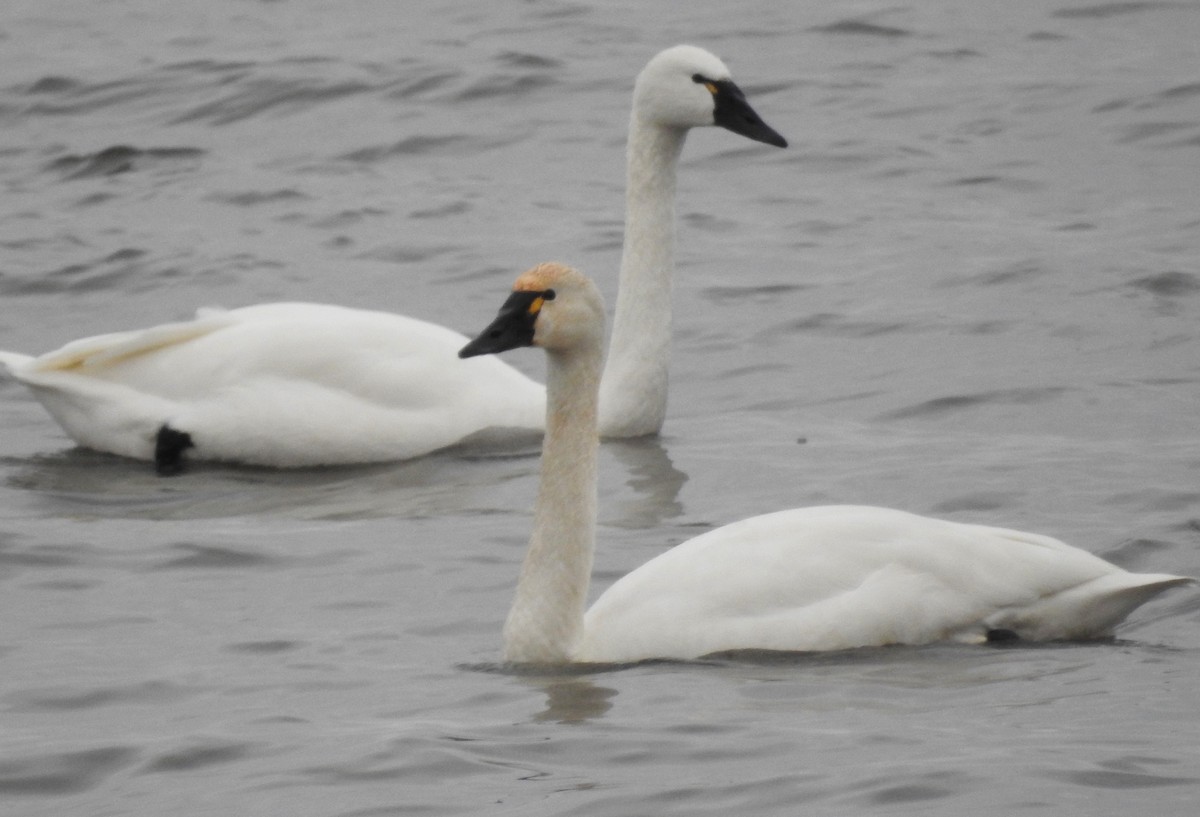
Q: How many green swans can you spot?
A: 0